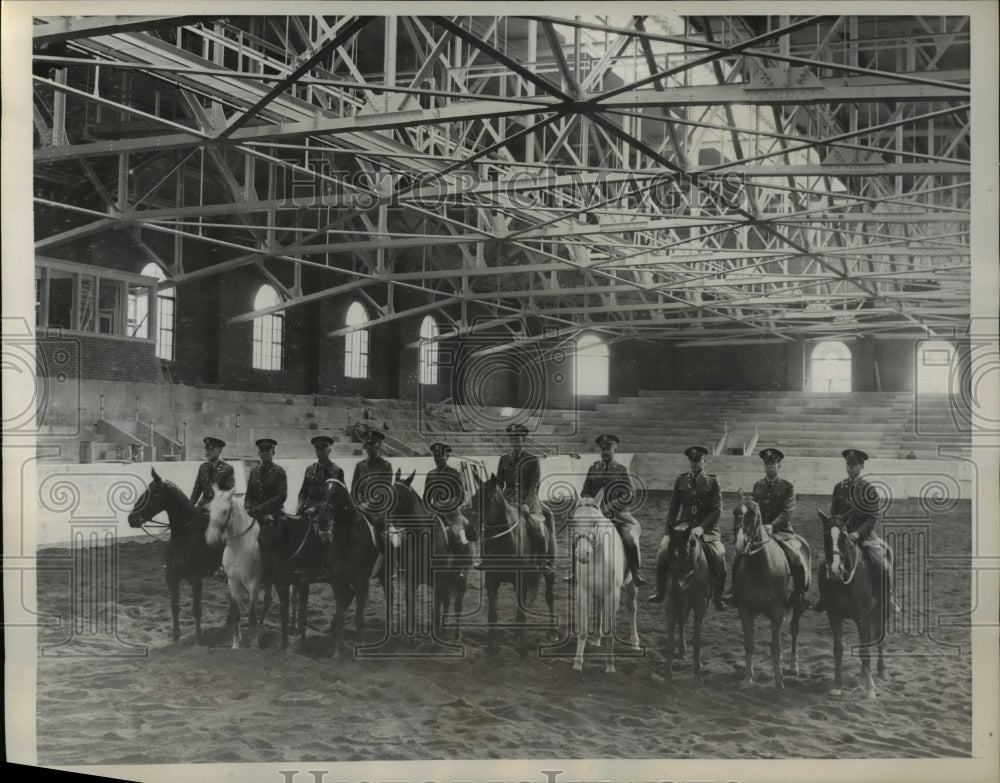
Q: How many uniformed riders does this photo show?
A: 10